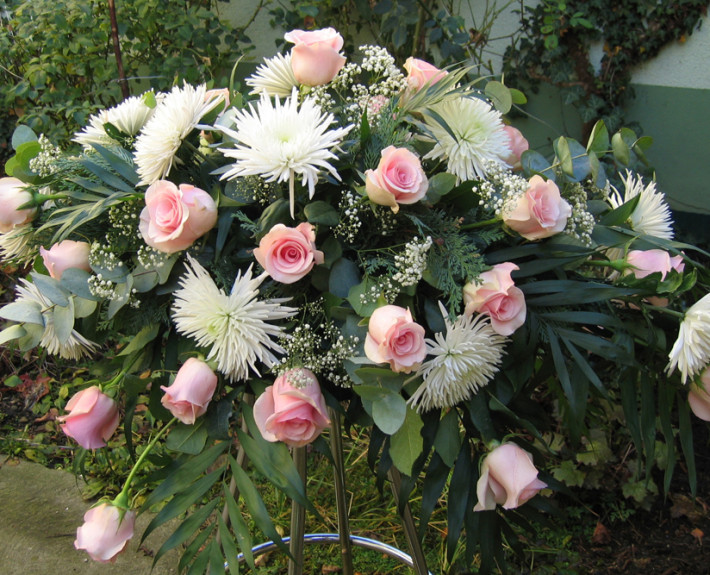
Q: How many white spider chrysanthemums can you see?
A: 11